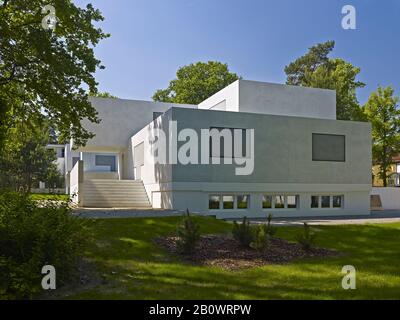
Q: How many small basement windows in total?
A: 9